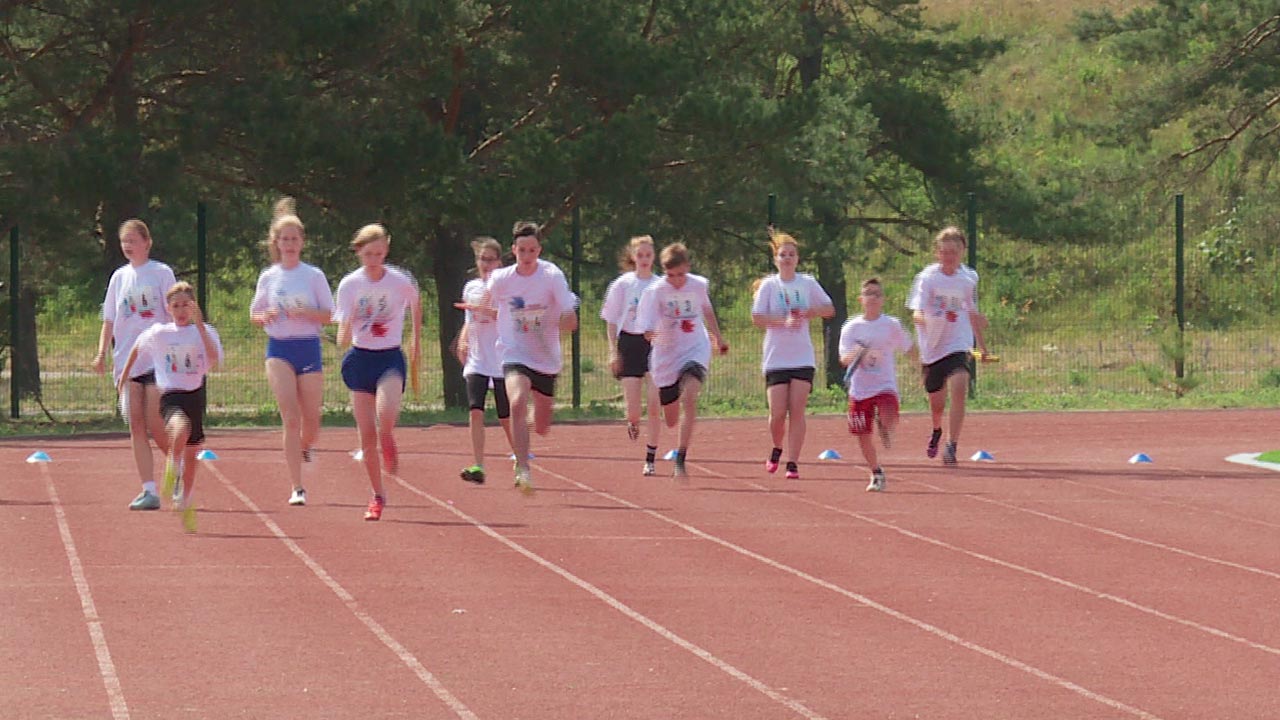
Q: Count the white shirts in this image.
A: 11